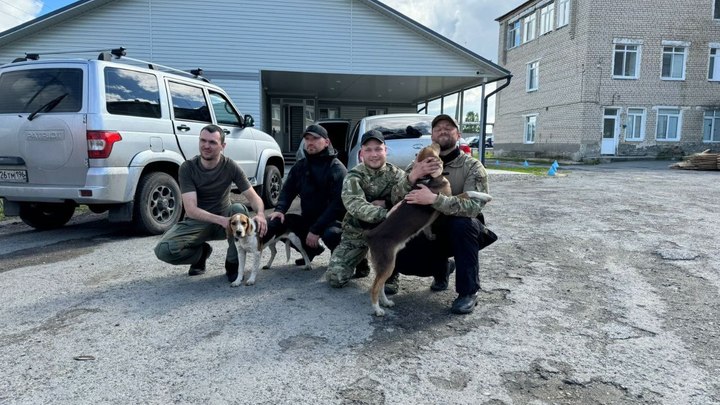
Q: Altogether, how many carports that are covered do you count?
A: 1